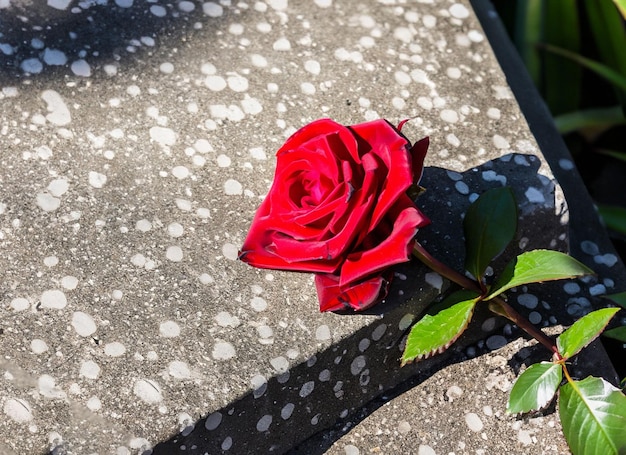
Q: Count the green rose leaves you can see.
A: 6